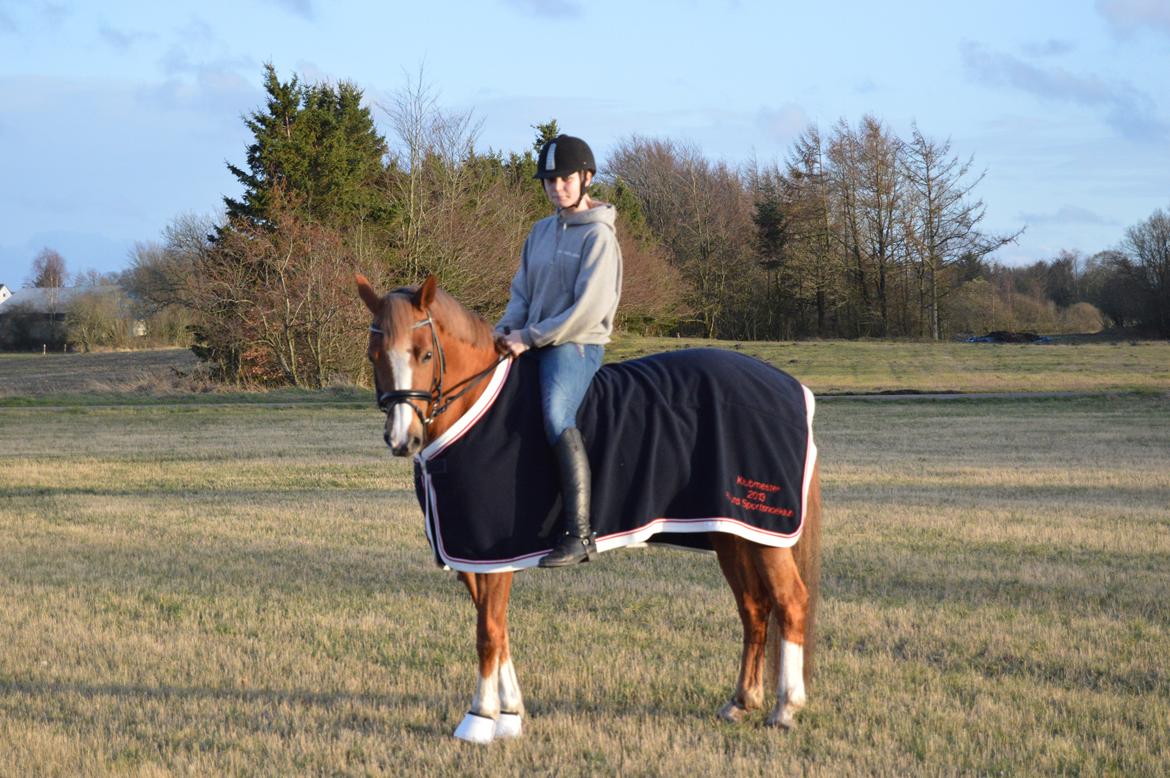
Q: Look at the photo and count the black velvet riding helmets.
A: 1